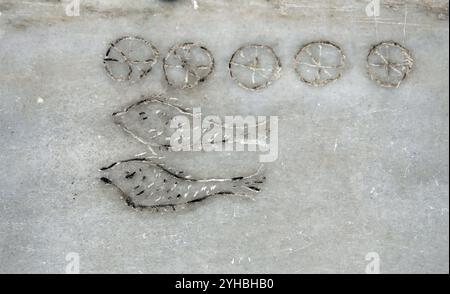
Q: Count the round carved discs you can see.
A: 5